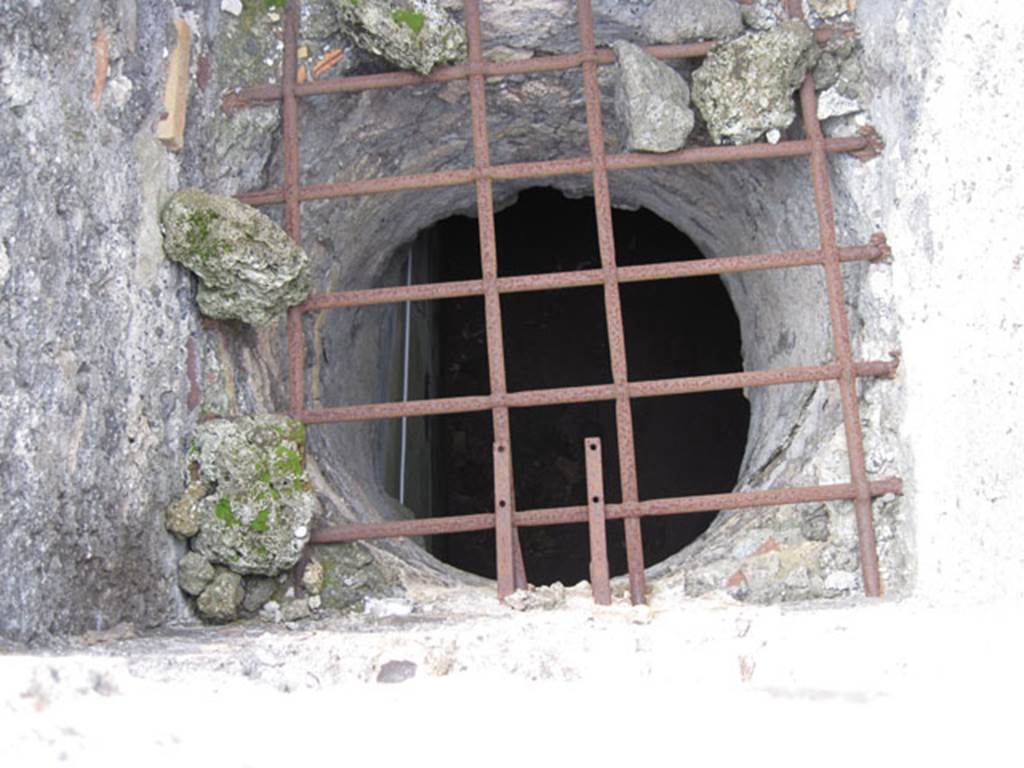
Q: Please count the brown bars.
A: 11